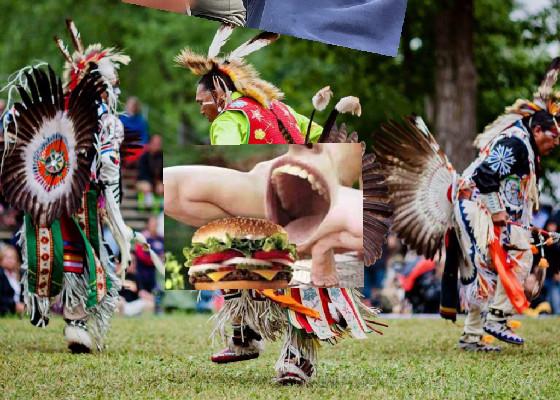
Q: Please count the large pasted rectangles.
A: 2